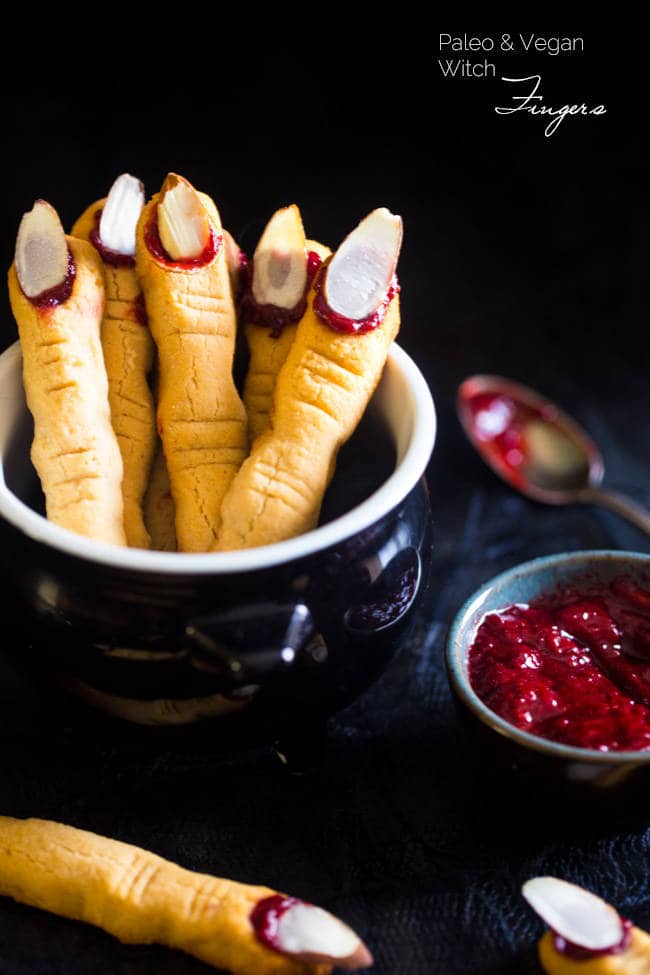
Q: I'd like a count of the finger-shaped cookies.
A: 7